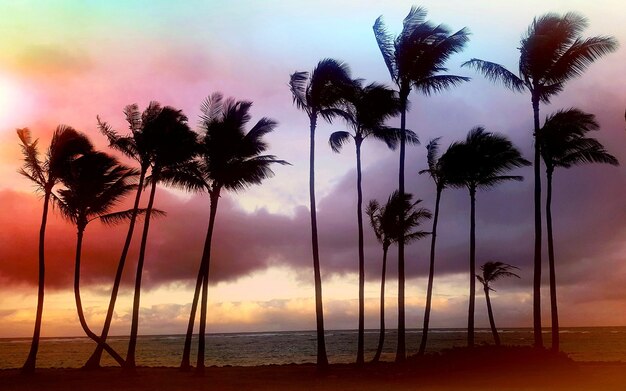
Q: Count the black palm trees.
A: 15